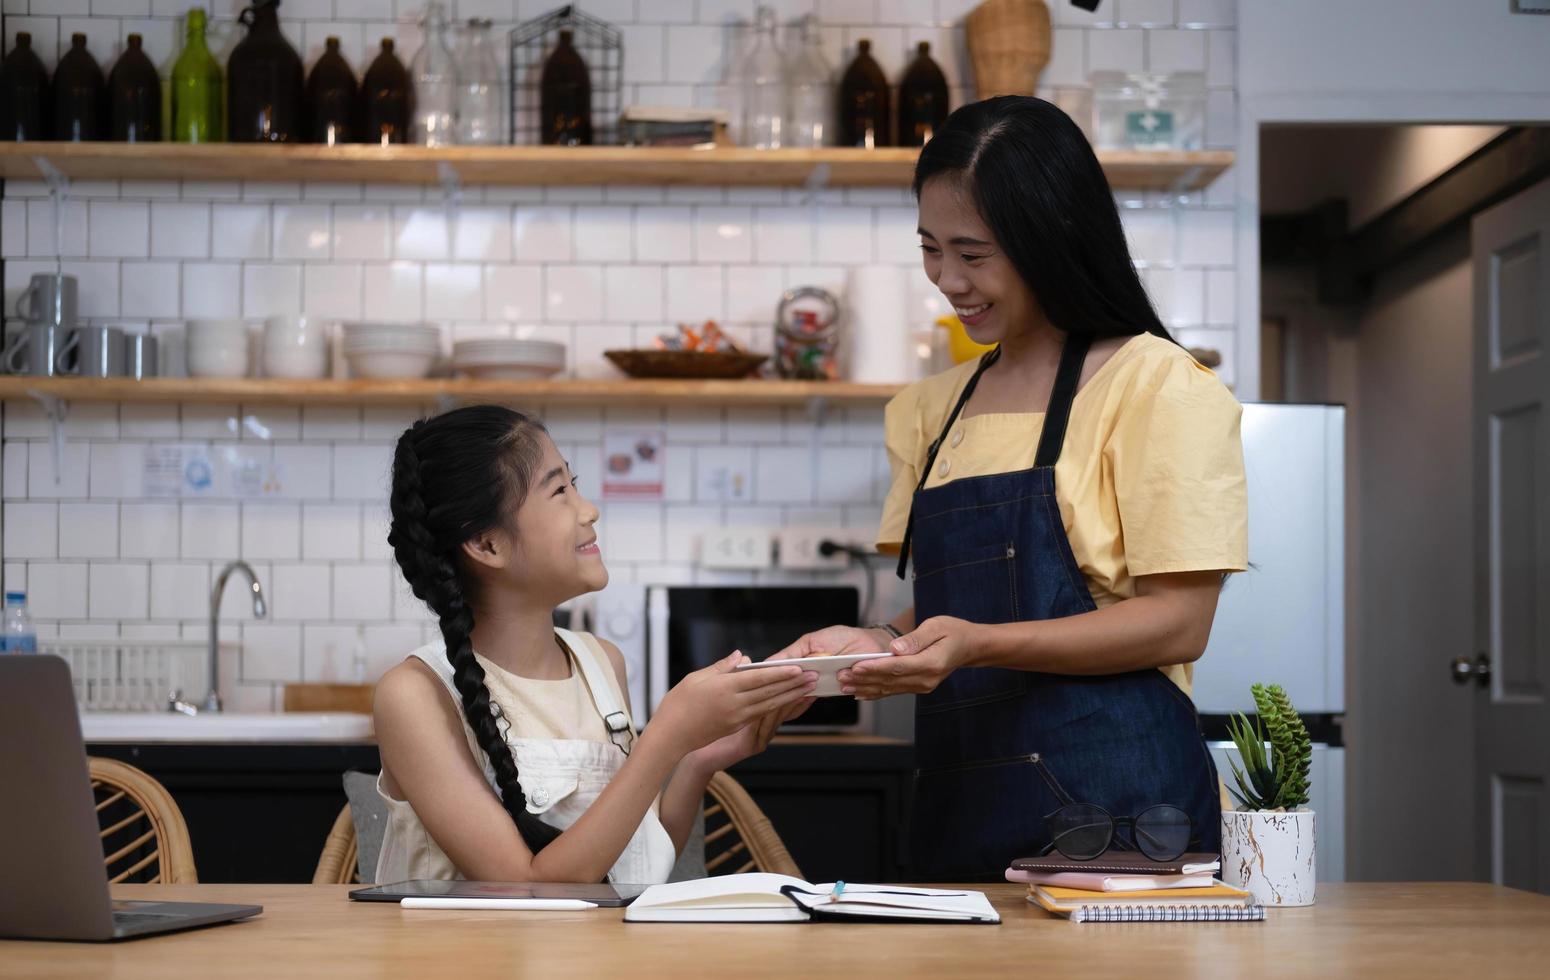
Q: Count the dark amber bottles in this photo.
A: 9